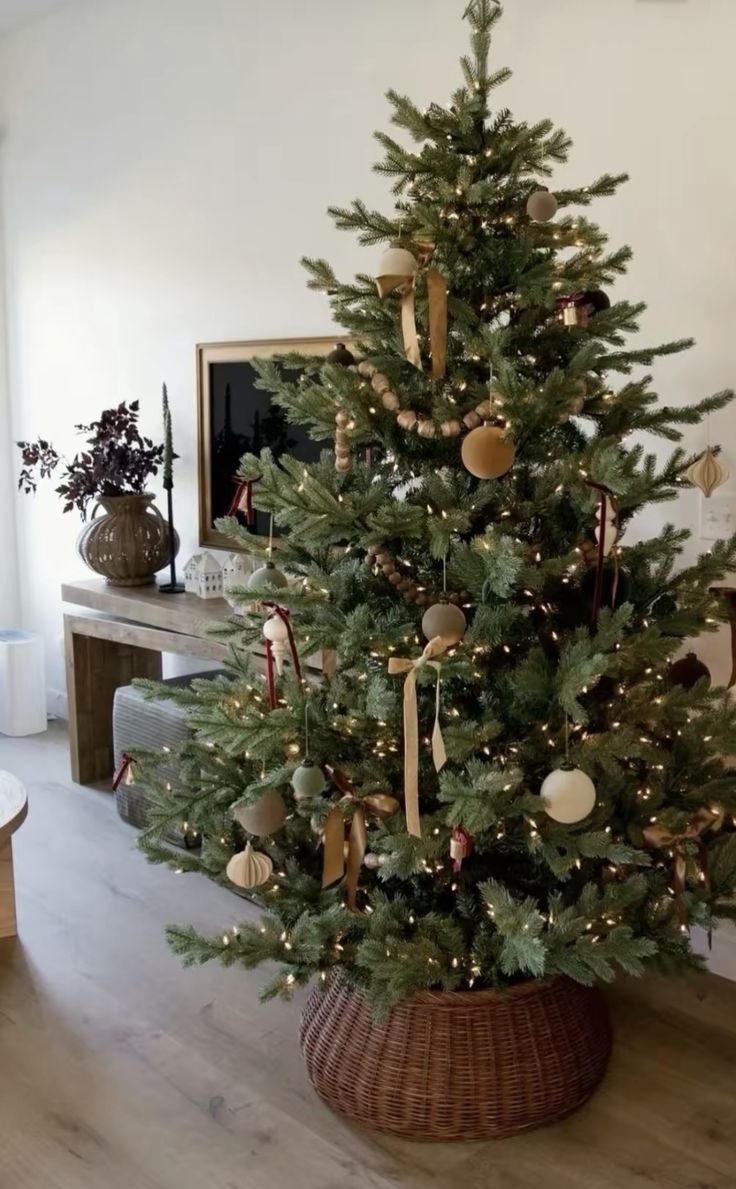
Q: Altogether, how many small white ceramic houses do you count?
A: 2